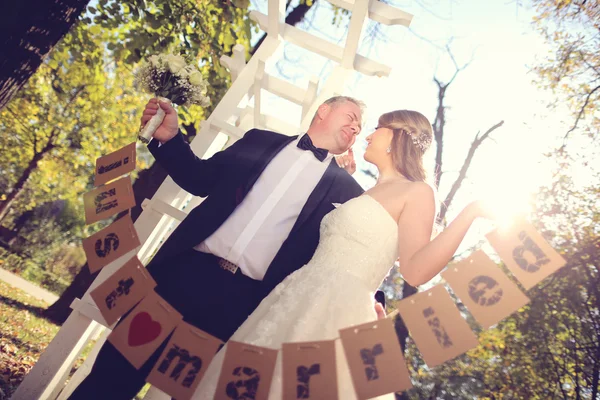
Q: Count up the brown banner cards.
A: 12